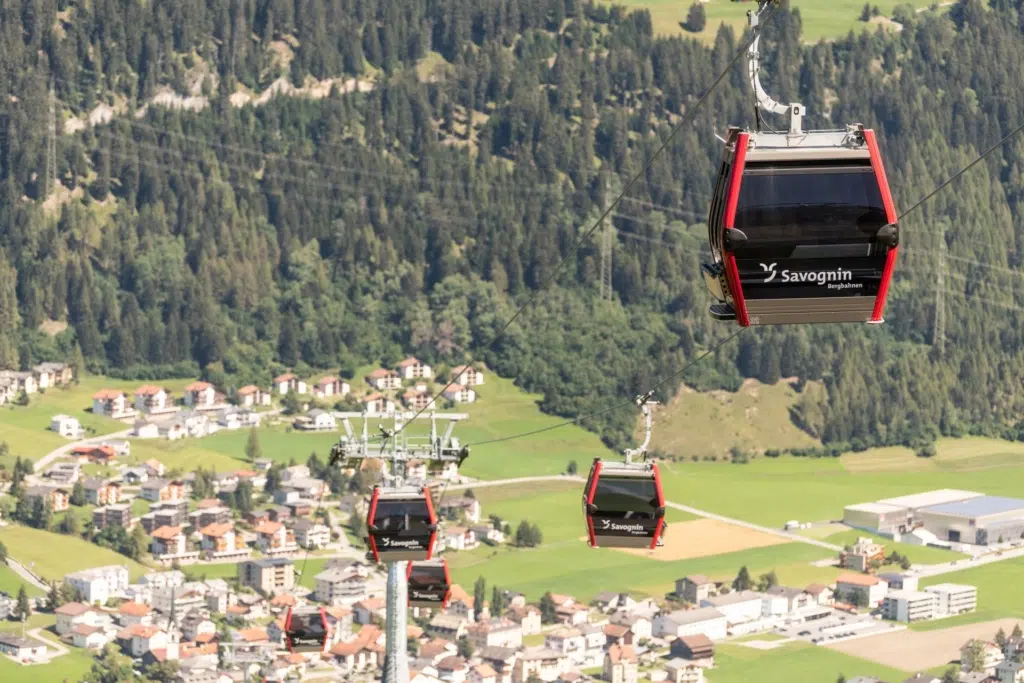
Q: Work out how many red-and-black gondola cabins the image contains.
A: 5